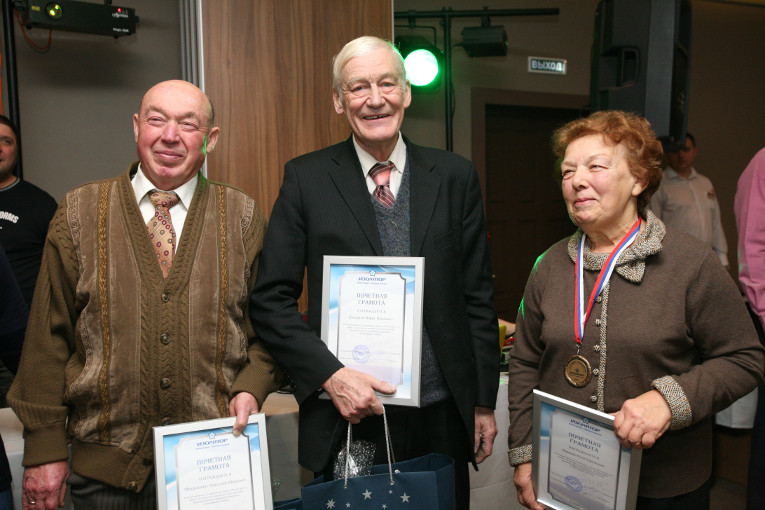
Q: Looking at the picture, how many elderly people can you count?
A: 3